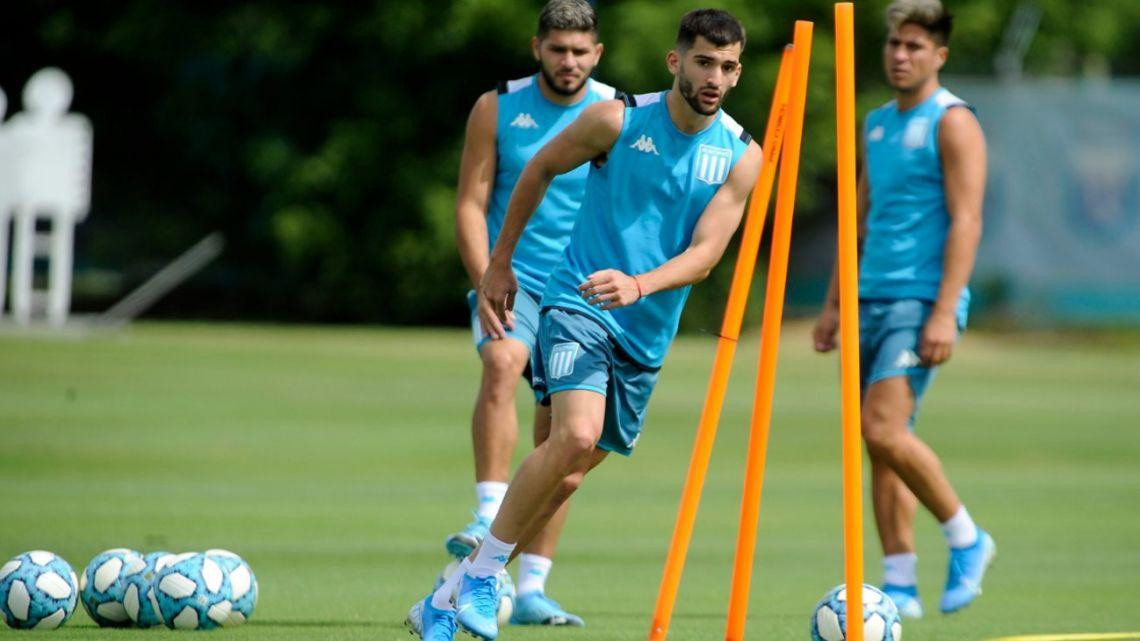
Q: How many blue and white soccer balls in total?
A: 7